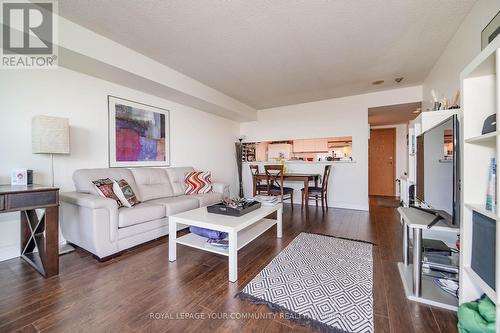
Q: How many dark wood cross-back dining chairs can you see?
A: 3